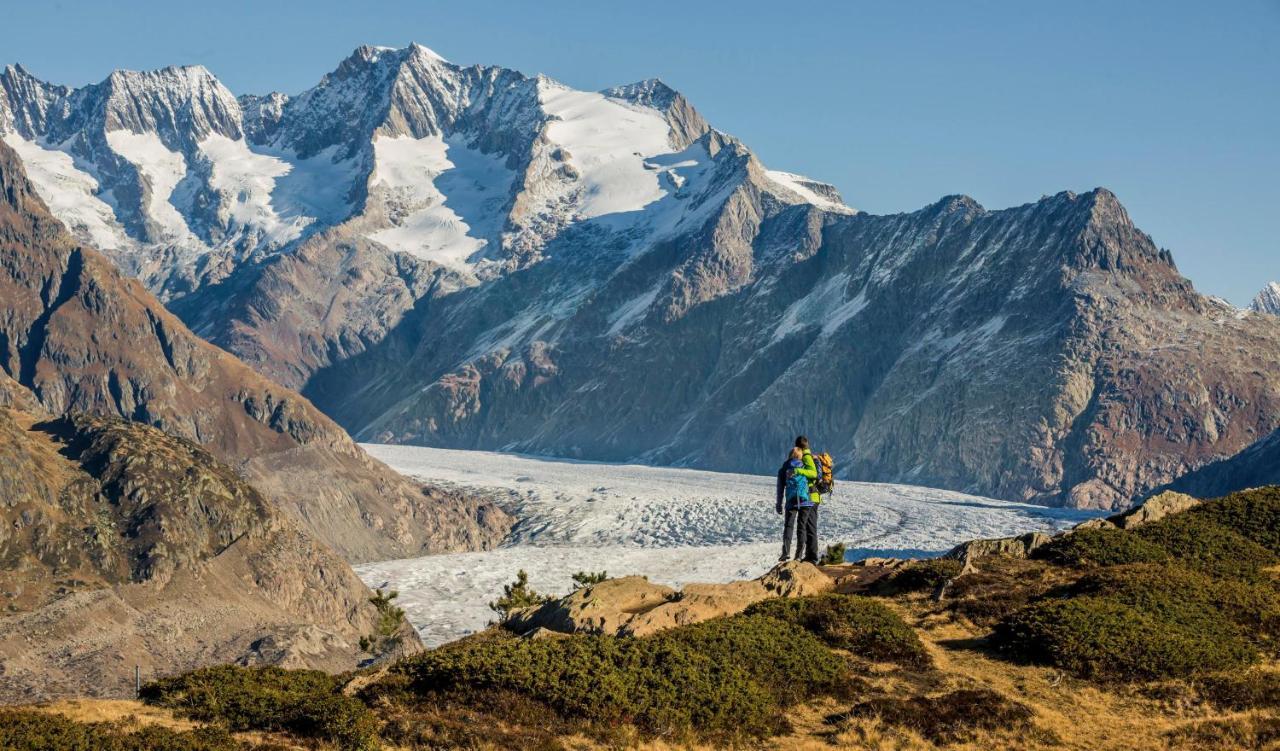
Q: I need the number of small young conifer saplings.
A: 4